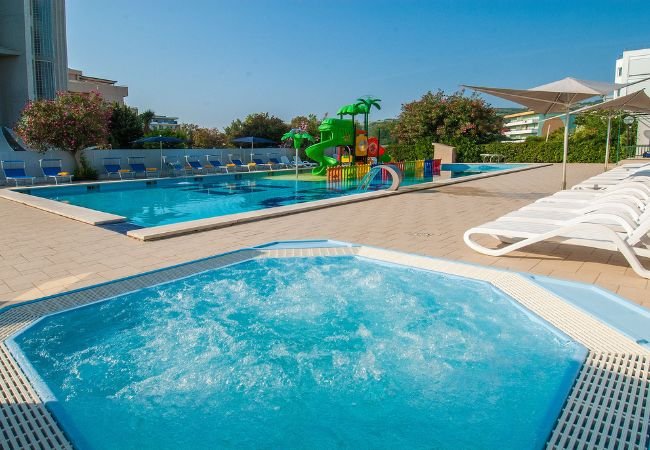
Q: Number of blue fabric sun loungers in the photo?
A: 10